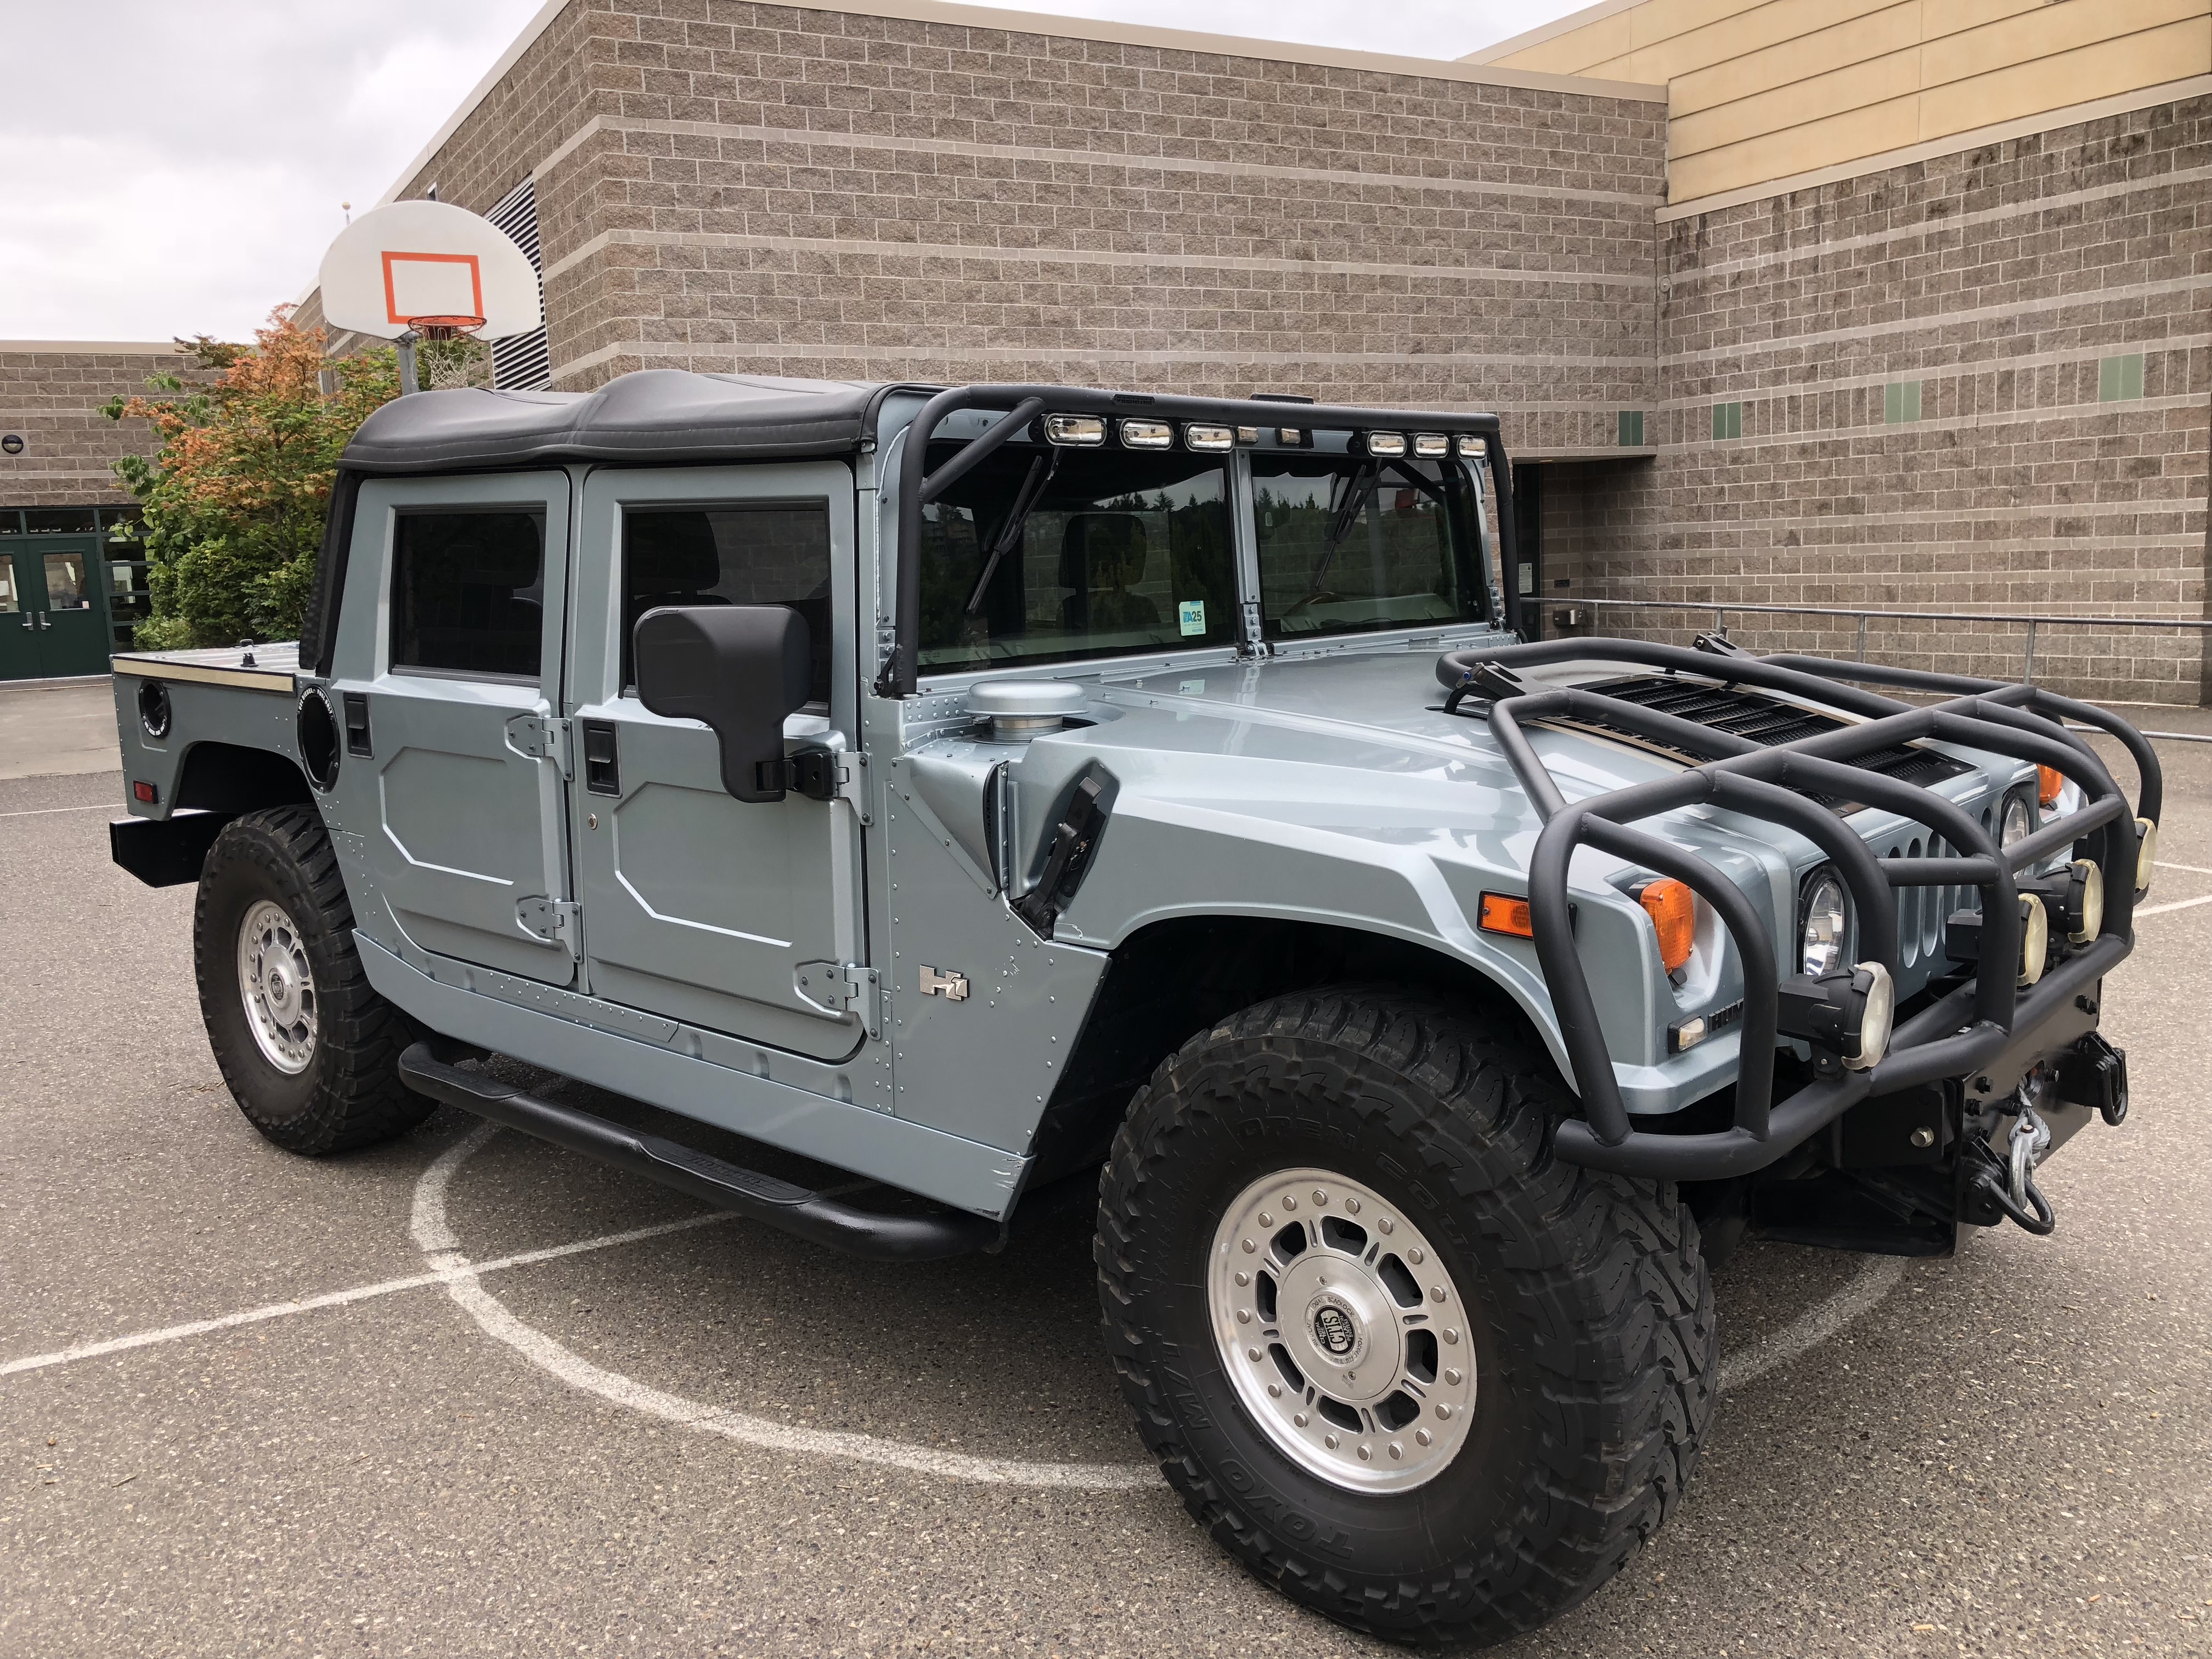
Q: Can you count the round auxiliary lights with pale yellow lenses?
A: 4